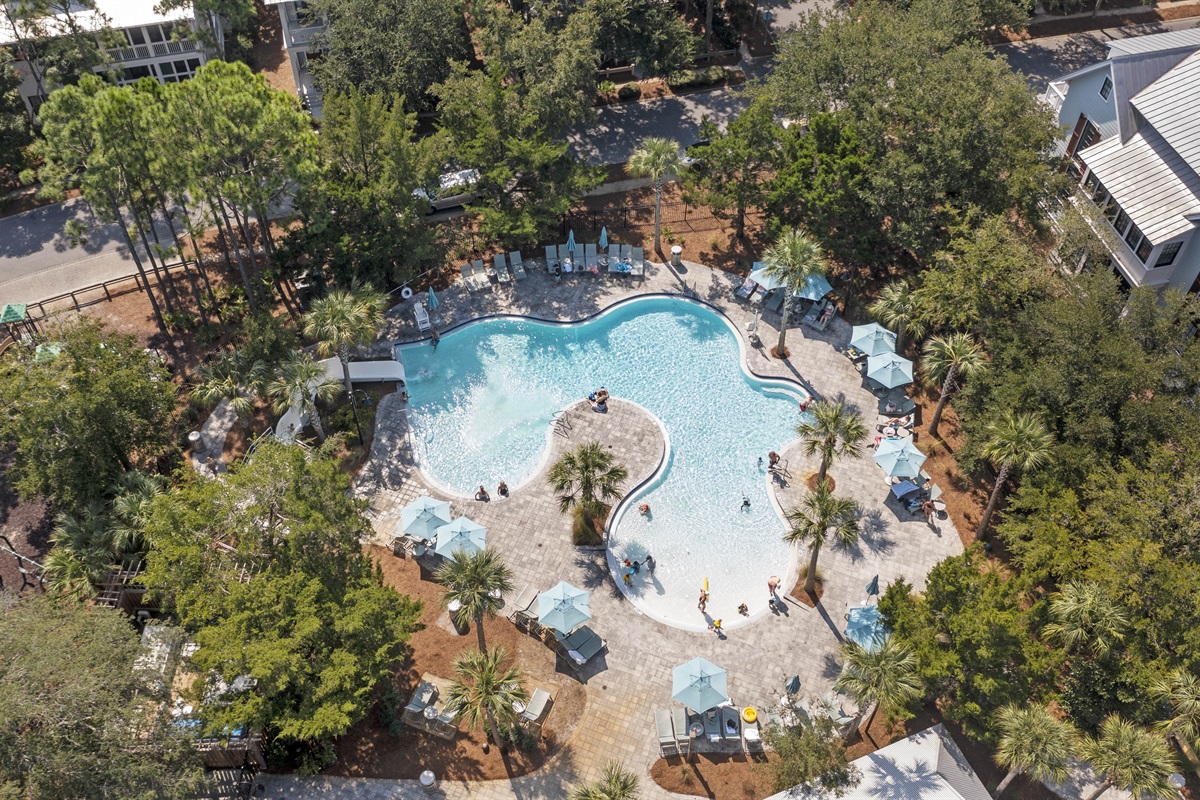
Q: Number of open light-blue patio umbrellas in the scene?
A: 10